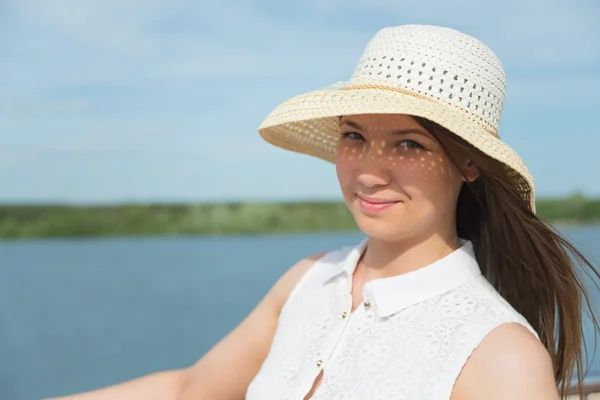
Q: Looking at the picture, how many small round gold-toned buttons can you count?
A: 3